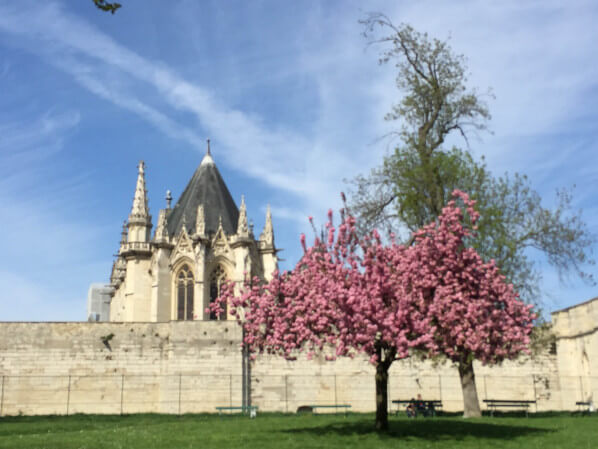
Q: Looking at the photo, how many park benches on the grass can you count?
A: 5